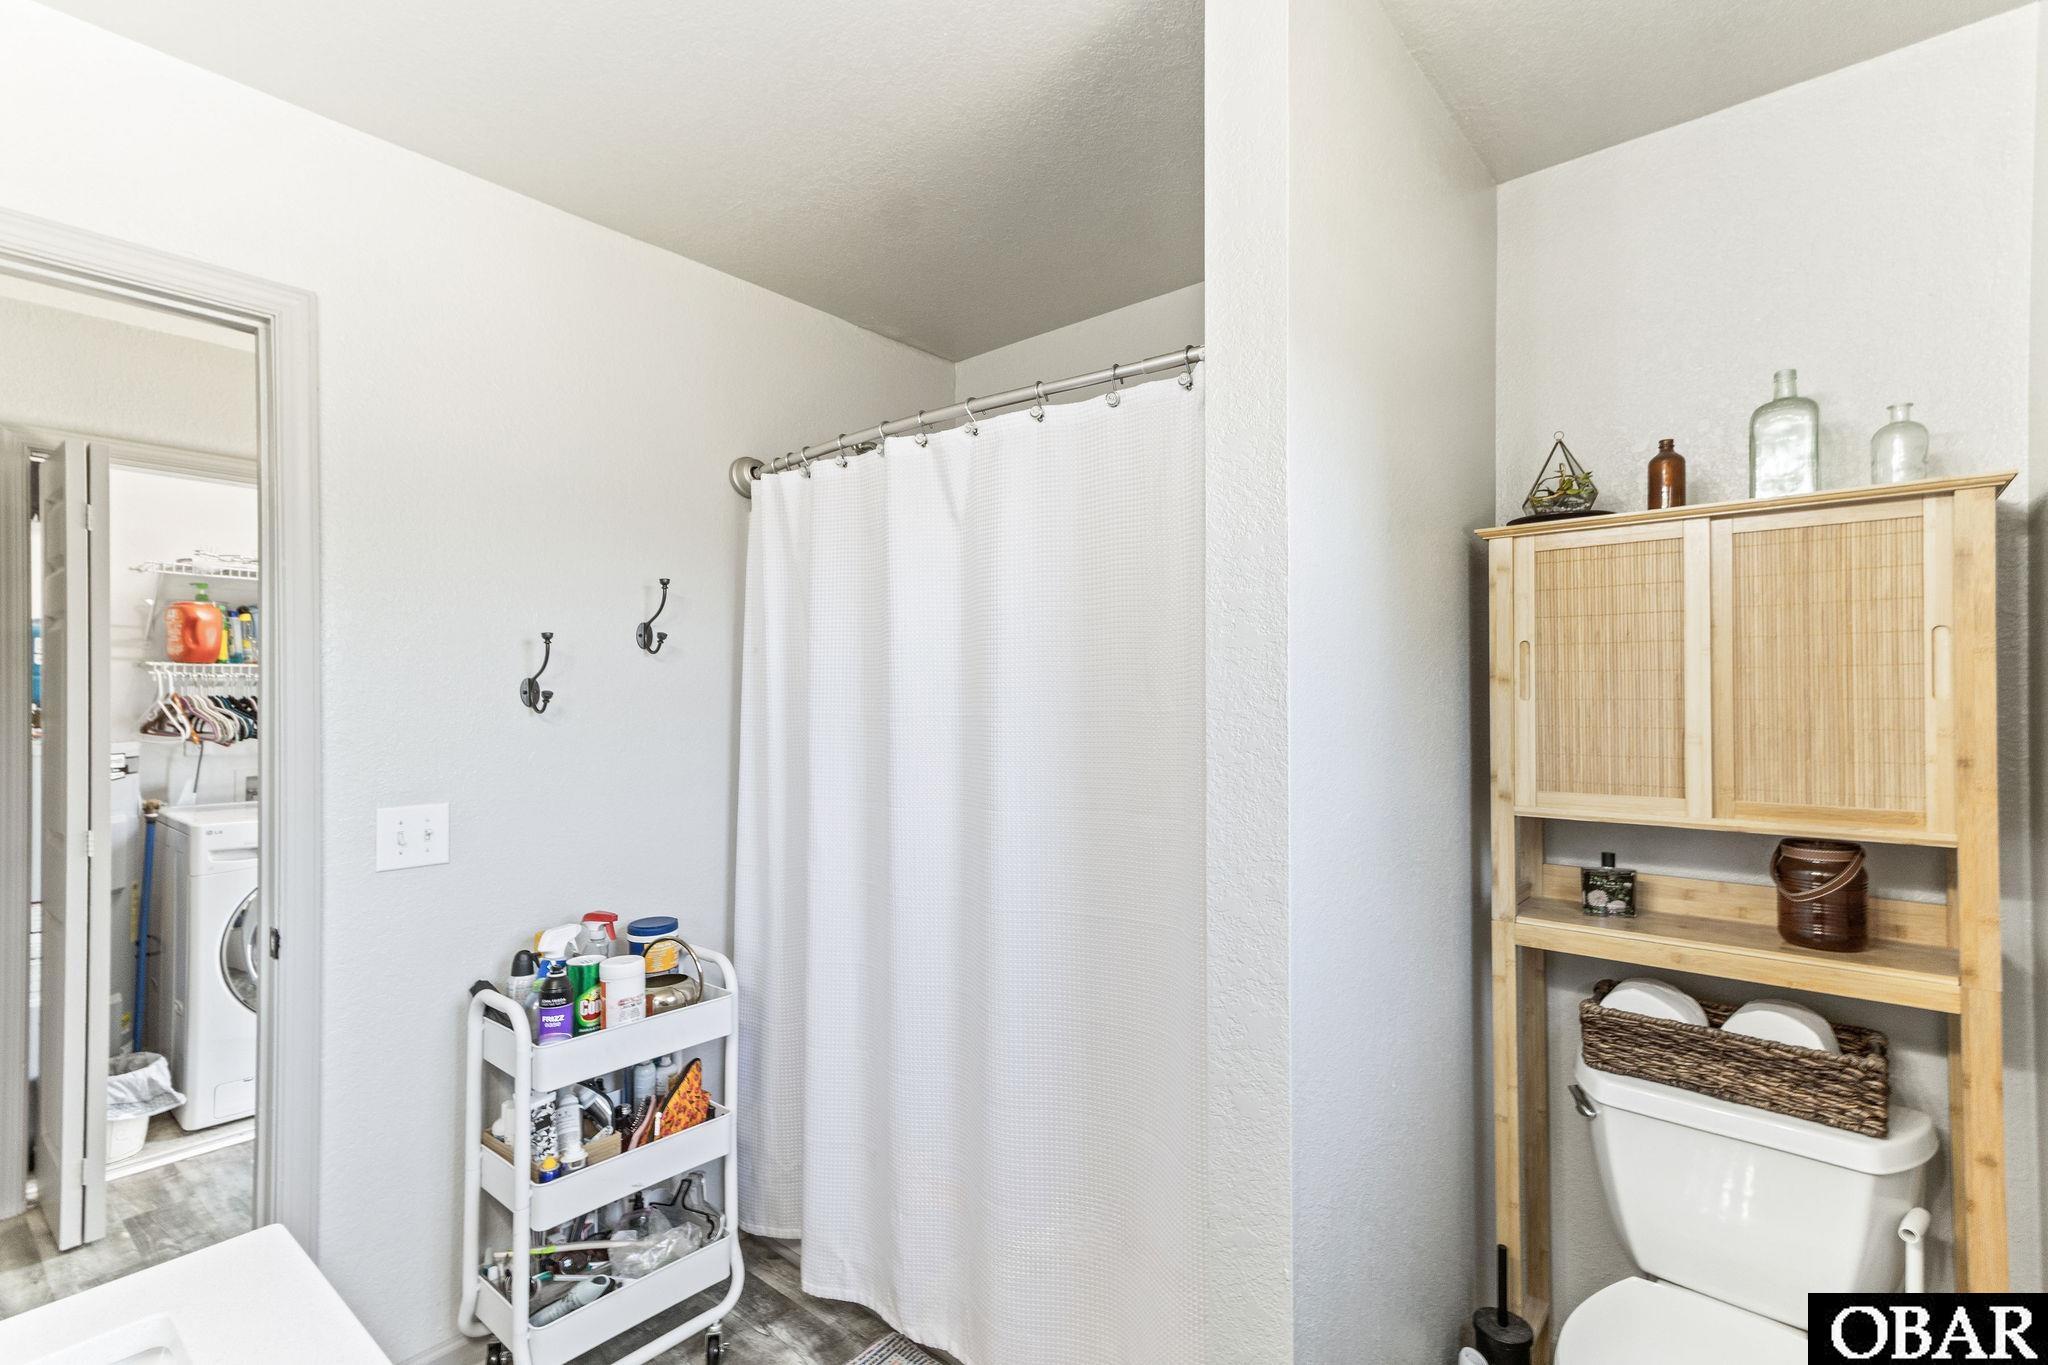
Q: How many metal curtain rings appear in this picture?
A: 10